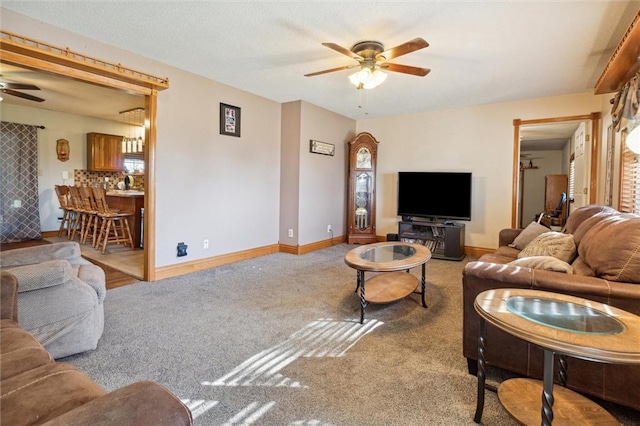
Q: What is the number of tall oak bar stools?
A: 4